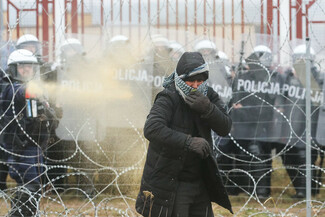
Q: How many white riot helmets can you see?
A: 10